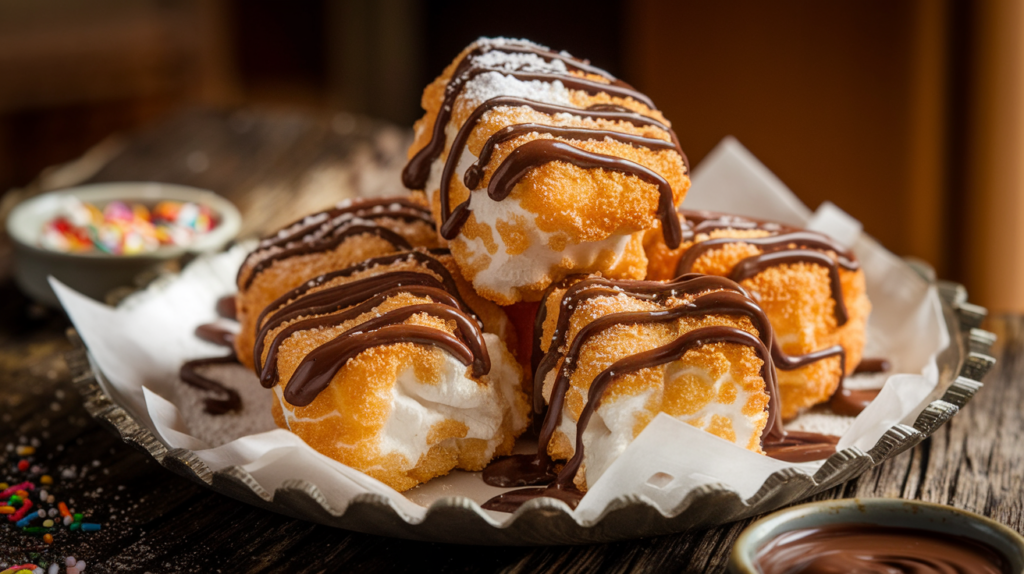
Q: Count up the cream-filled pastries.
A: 5